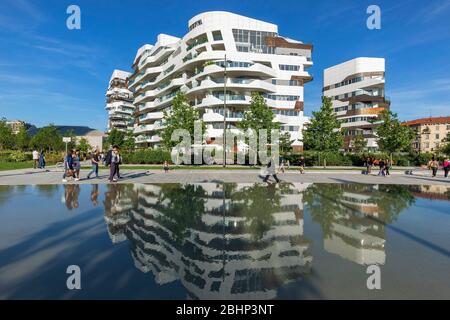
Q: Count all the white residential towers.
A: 3